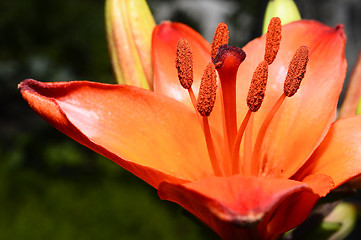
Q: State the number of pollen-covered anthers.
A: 6